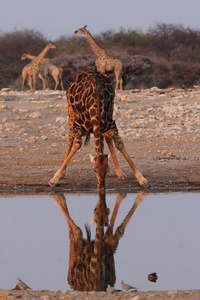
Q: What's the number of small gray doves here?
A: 3